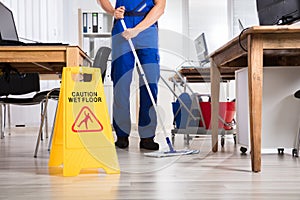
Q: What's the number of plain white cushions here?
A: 0